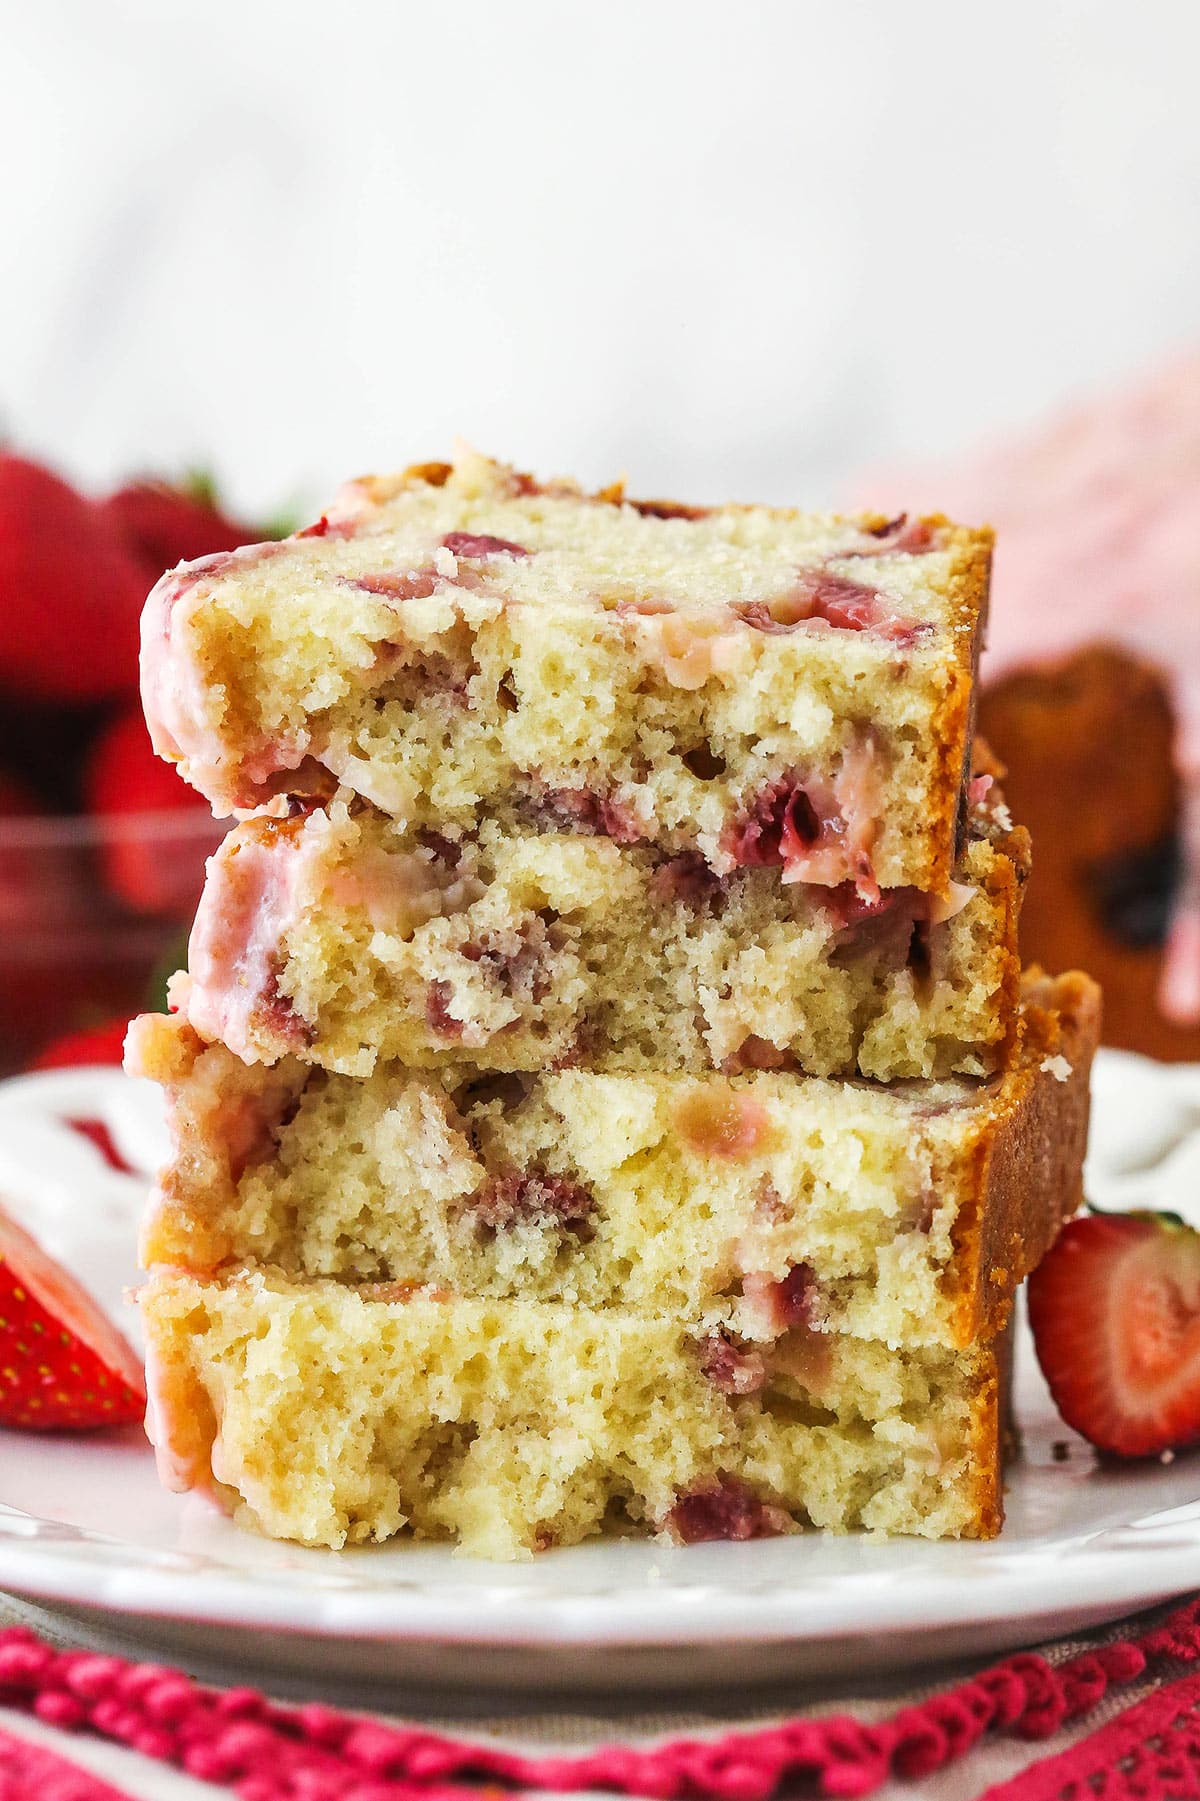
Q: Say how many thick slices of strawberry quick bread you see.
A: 4